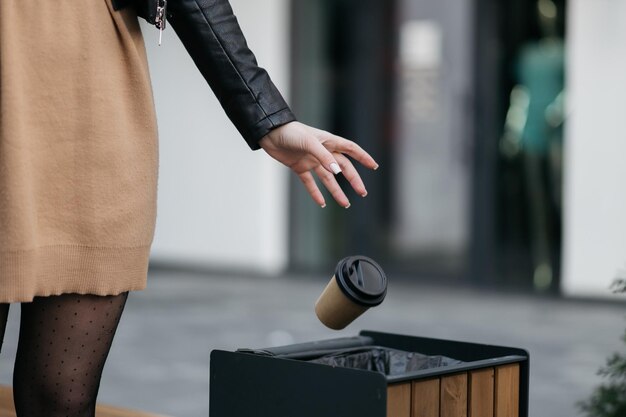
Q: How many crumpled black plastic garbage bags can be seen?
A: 1